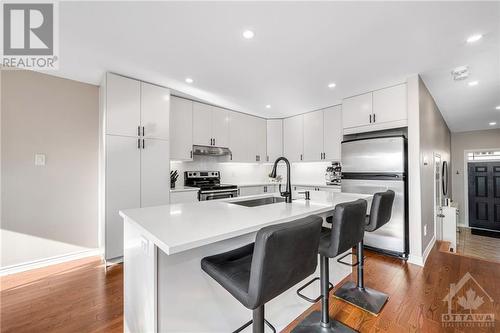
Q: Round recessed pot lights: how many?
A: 8